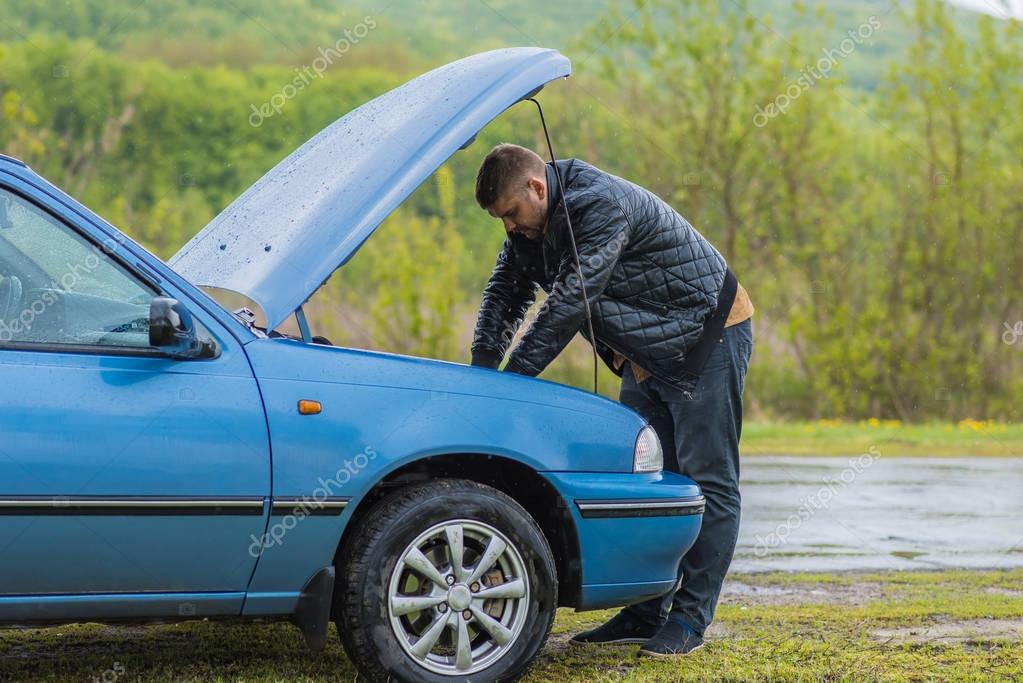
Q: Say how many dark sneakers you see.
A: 2